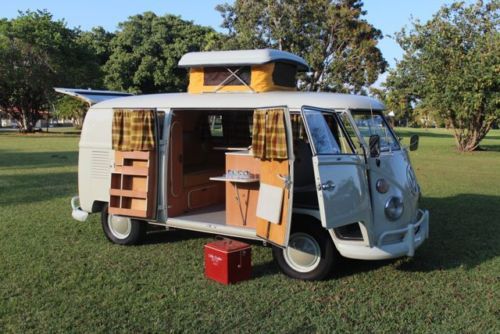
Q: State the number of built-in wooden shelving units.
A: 1